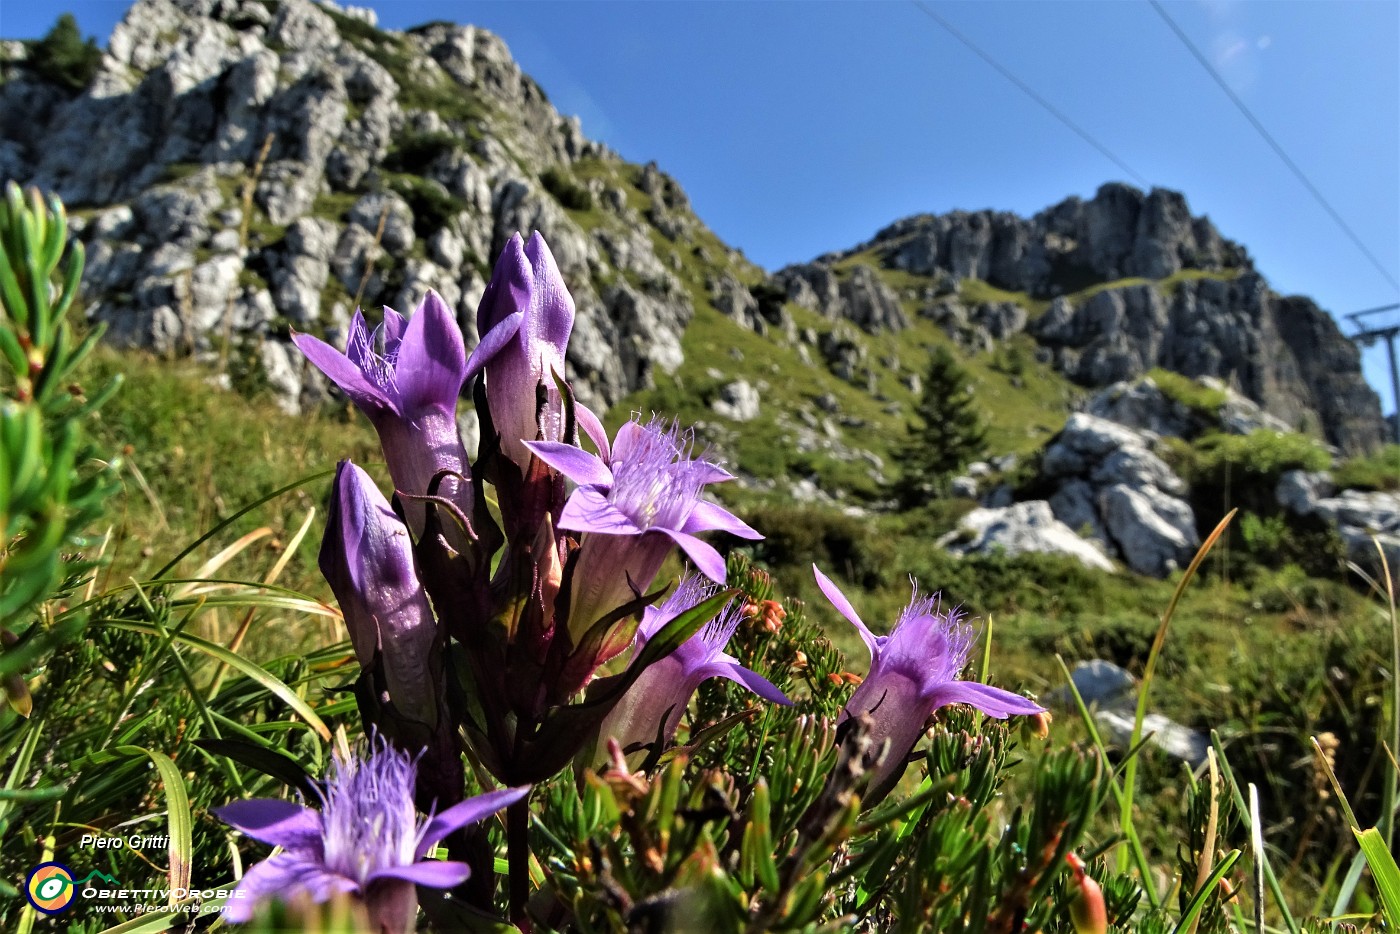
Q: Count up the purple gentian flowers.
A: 7